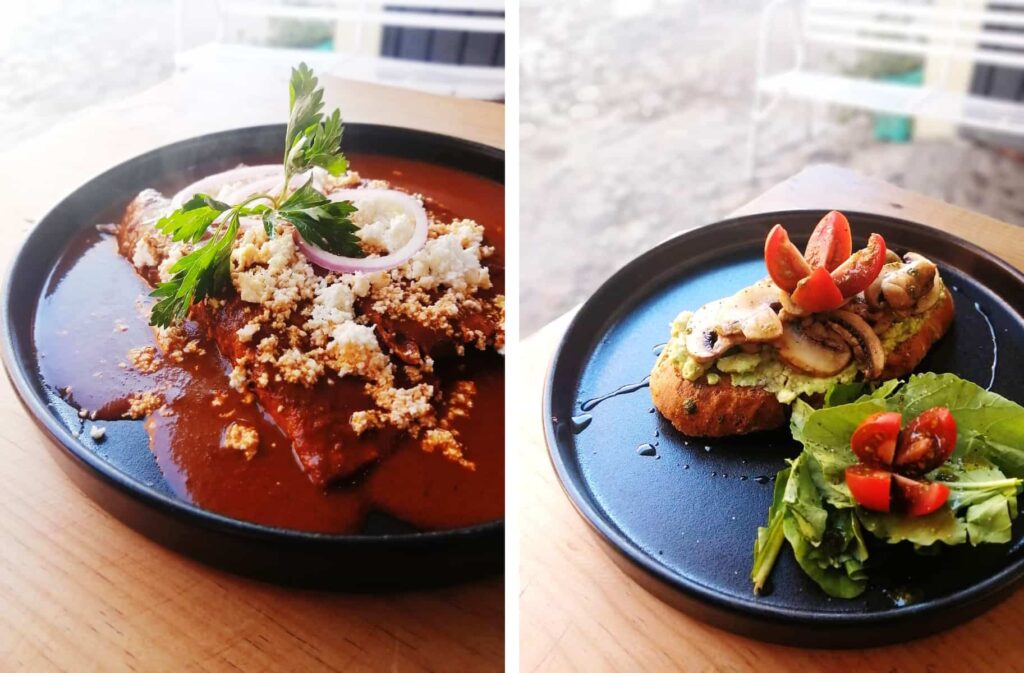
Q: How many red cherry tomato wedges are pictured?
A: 8